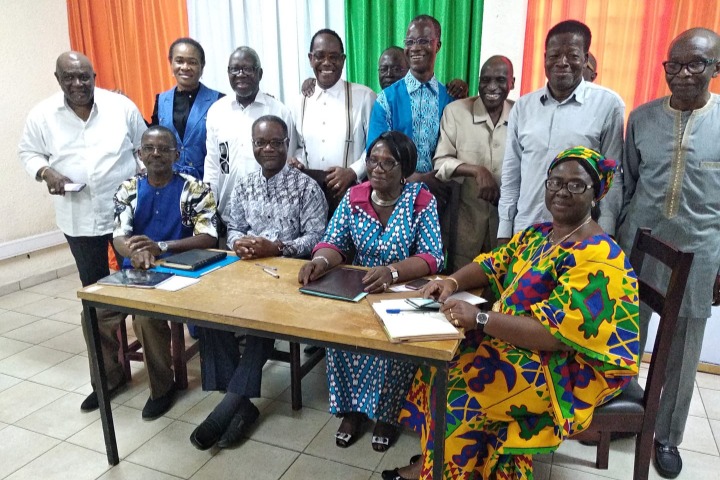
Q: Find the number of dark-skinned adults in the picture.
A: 14